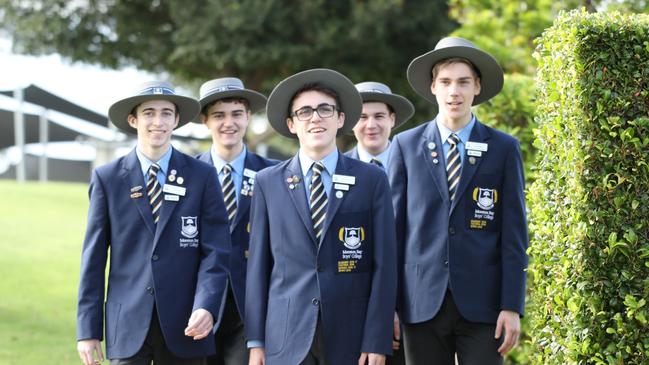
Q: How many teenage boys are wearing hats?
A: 5